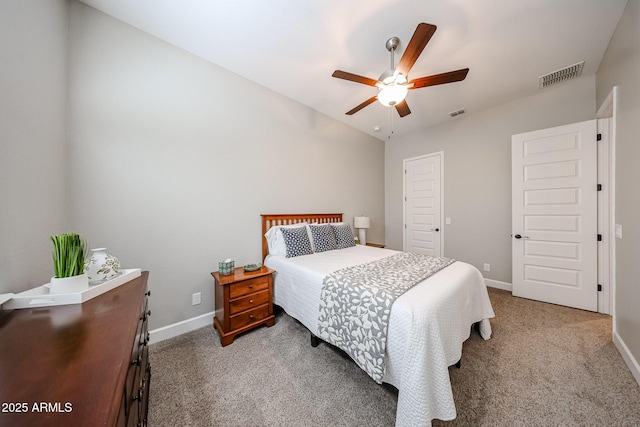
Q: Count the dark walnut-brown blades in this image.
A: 5